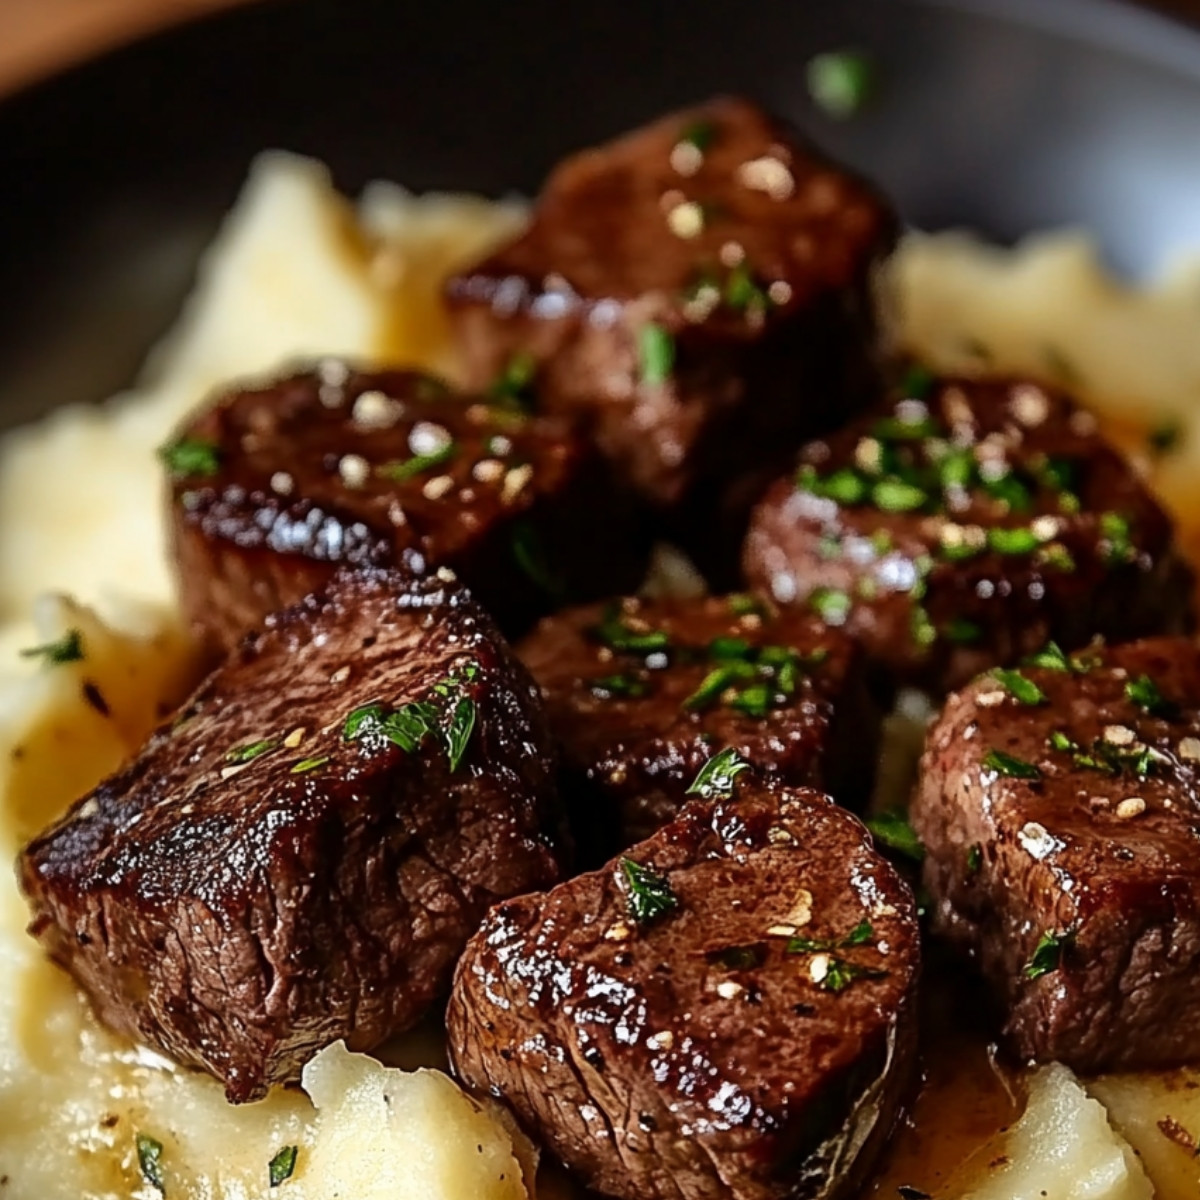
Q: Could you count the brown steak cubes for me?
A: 7